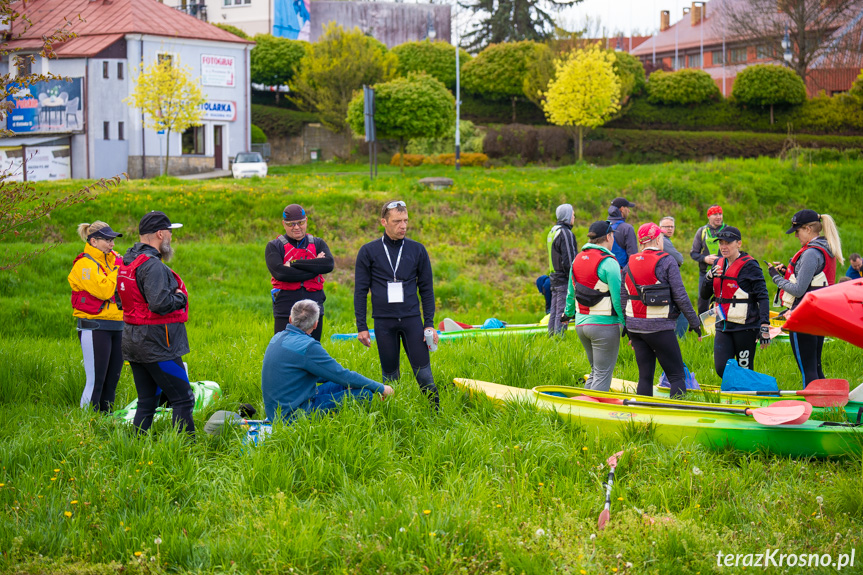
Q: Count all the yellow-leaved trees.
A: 2